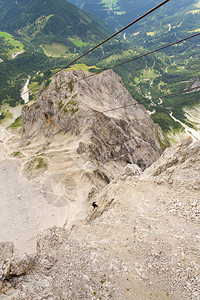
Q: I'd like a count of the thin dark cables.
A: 3